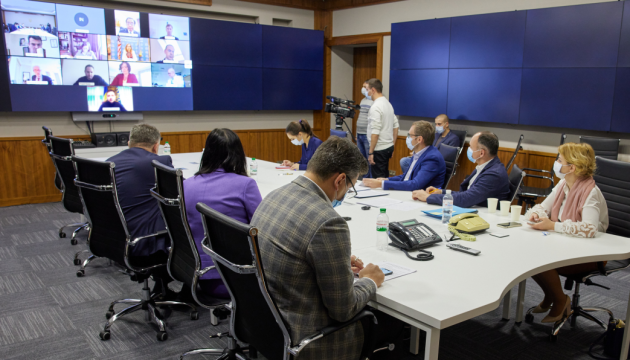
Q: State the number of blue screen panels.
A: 12